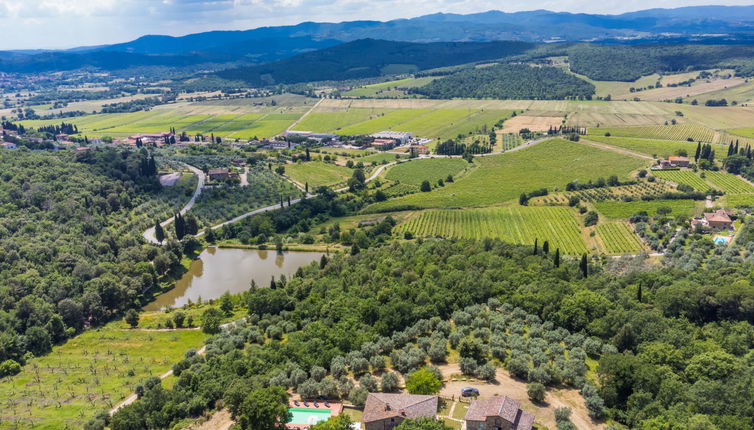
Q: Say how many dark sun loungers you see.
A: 4